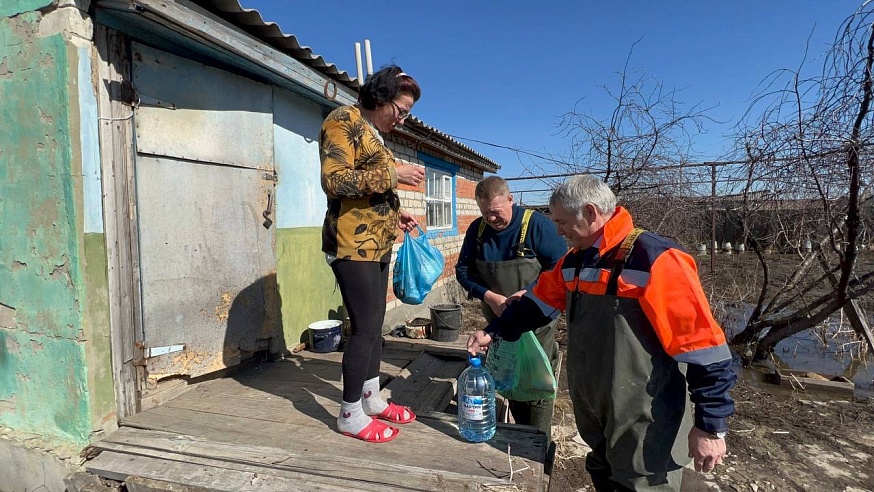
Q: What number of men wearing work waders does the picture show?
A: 2